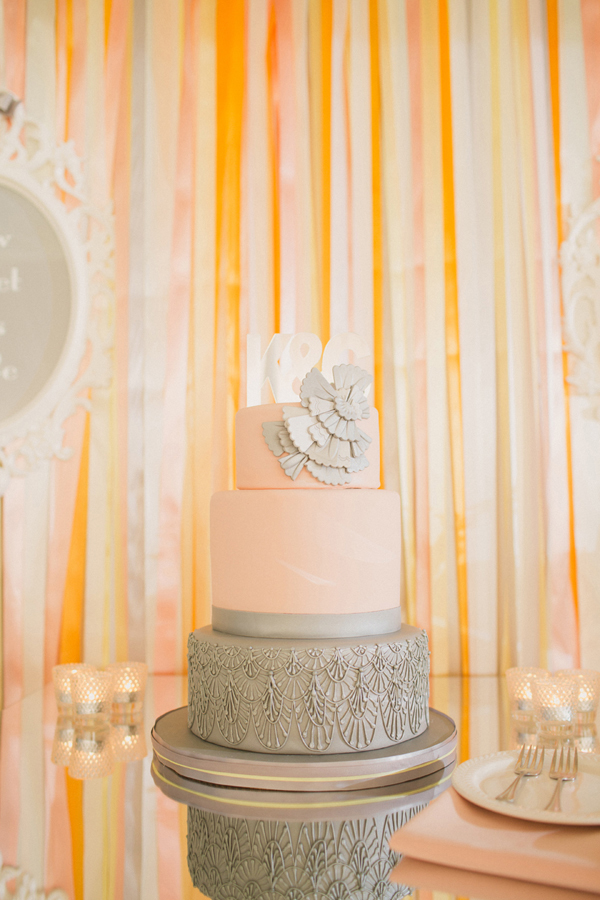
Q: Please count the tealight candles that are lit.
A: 6